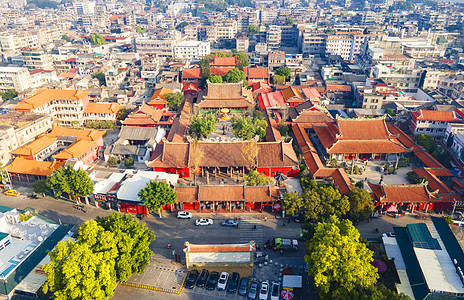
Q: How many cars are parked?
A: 9